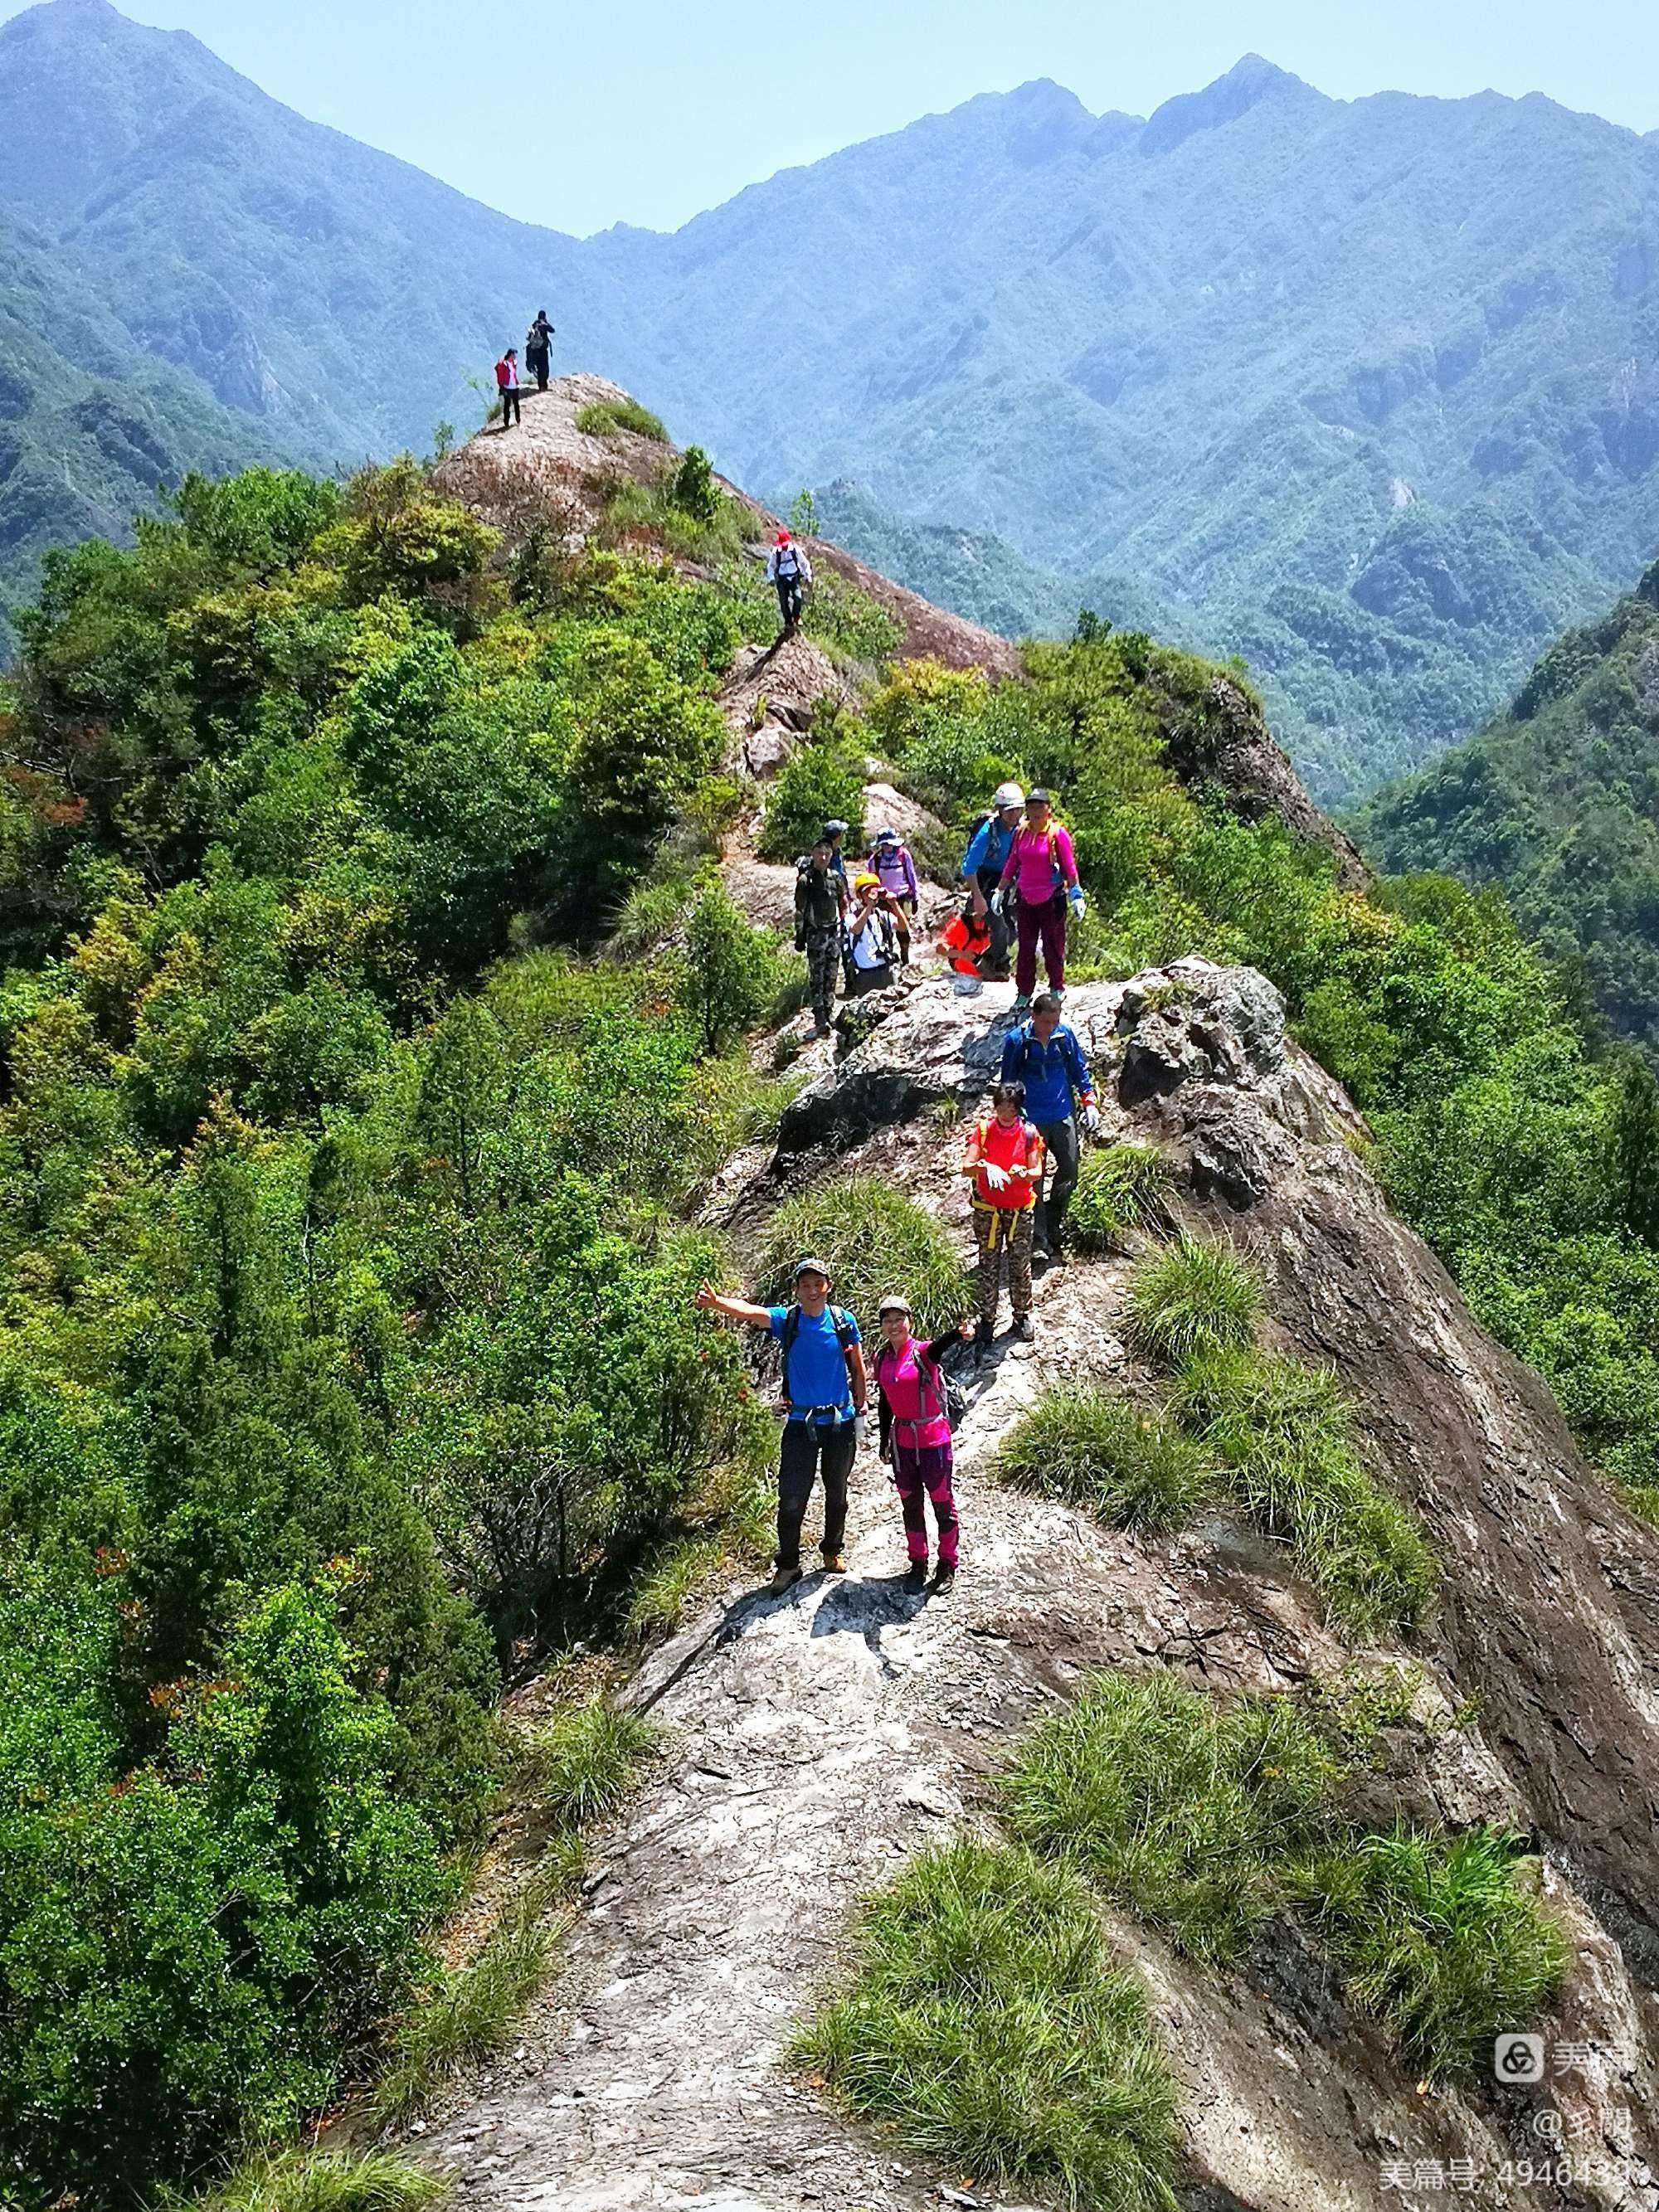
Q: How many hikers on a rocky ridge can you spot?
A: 14